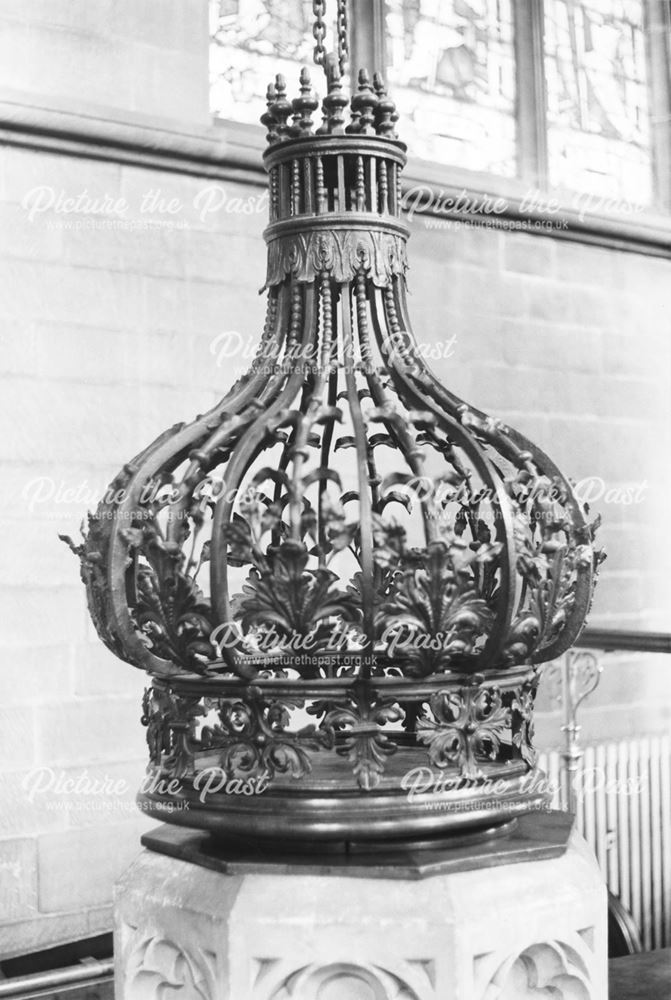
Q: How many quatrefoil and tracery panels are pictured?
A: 3